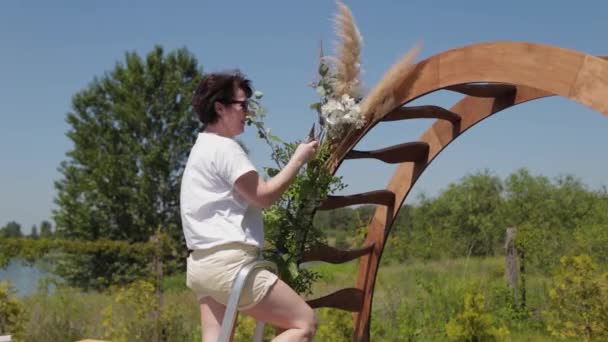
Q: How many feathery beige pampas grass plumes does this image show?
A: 2